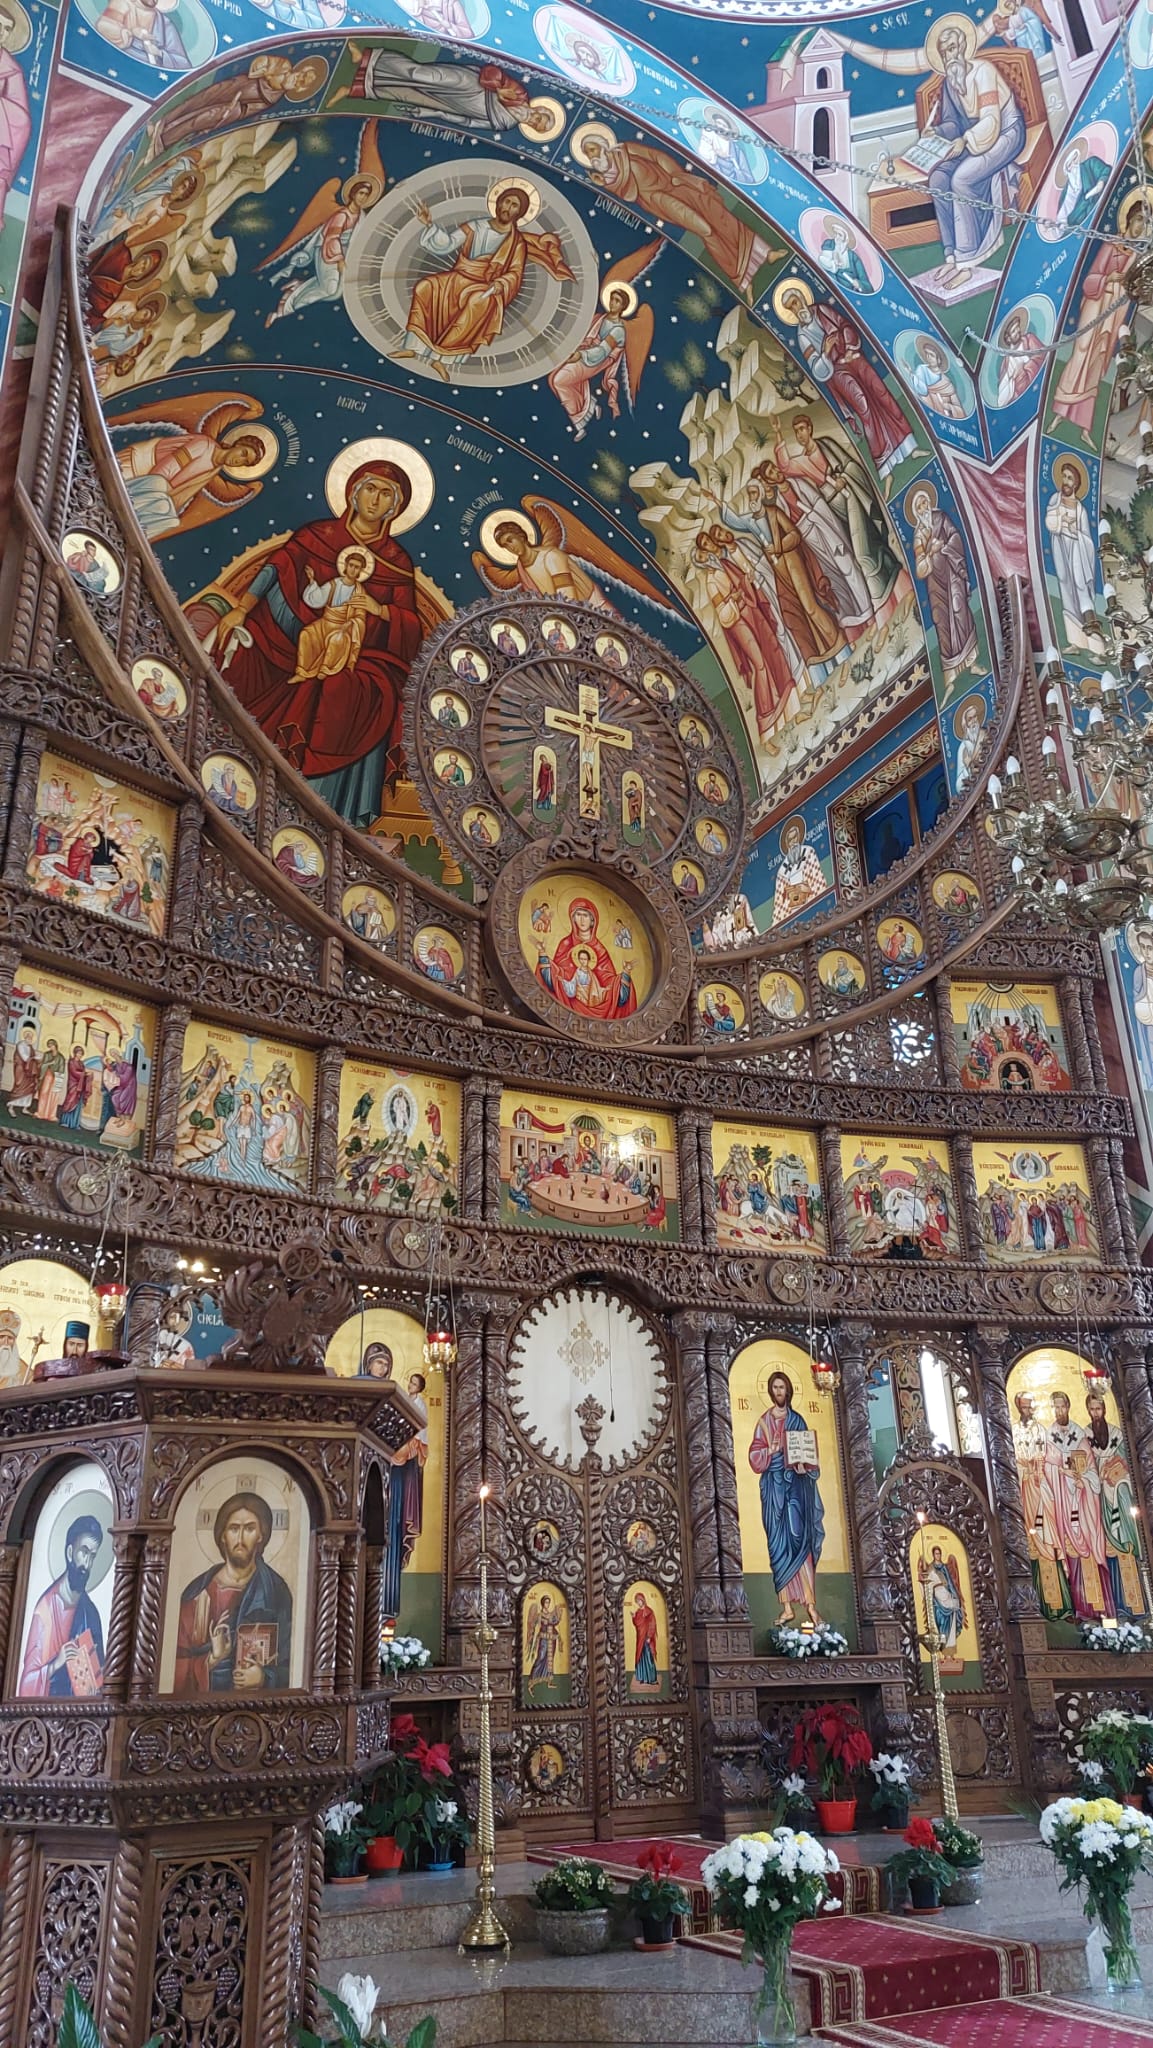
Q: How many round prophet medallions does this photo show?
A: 12